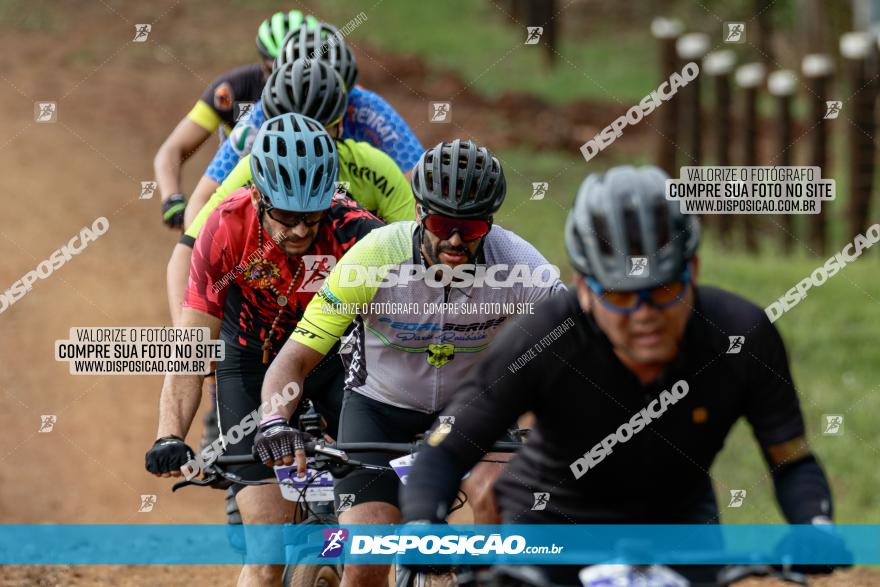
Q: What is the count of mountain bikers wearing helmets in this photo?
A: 6